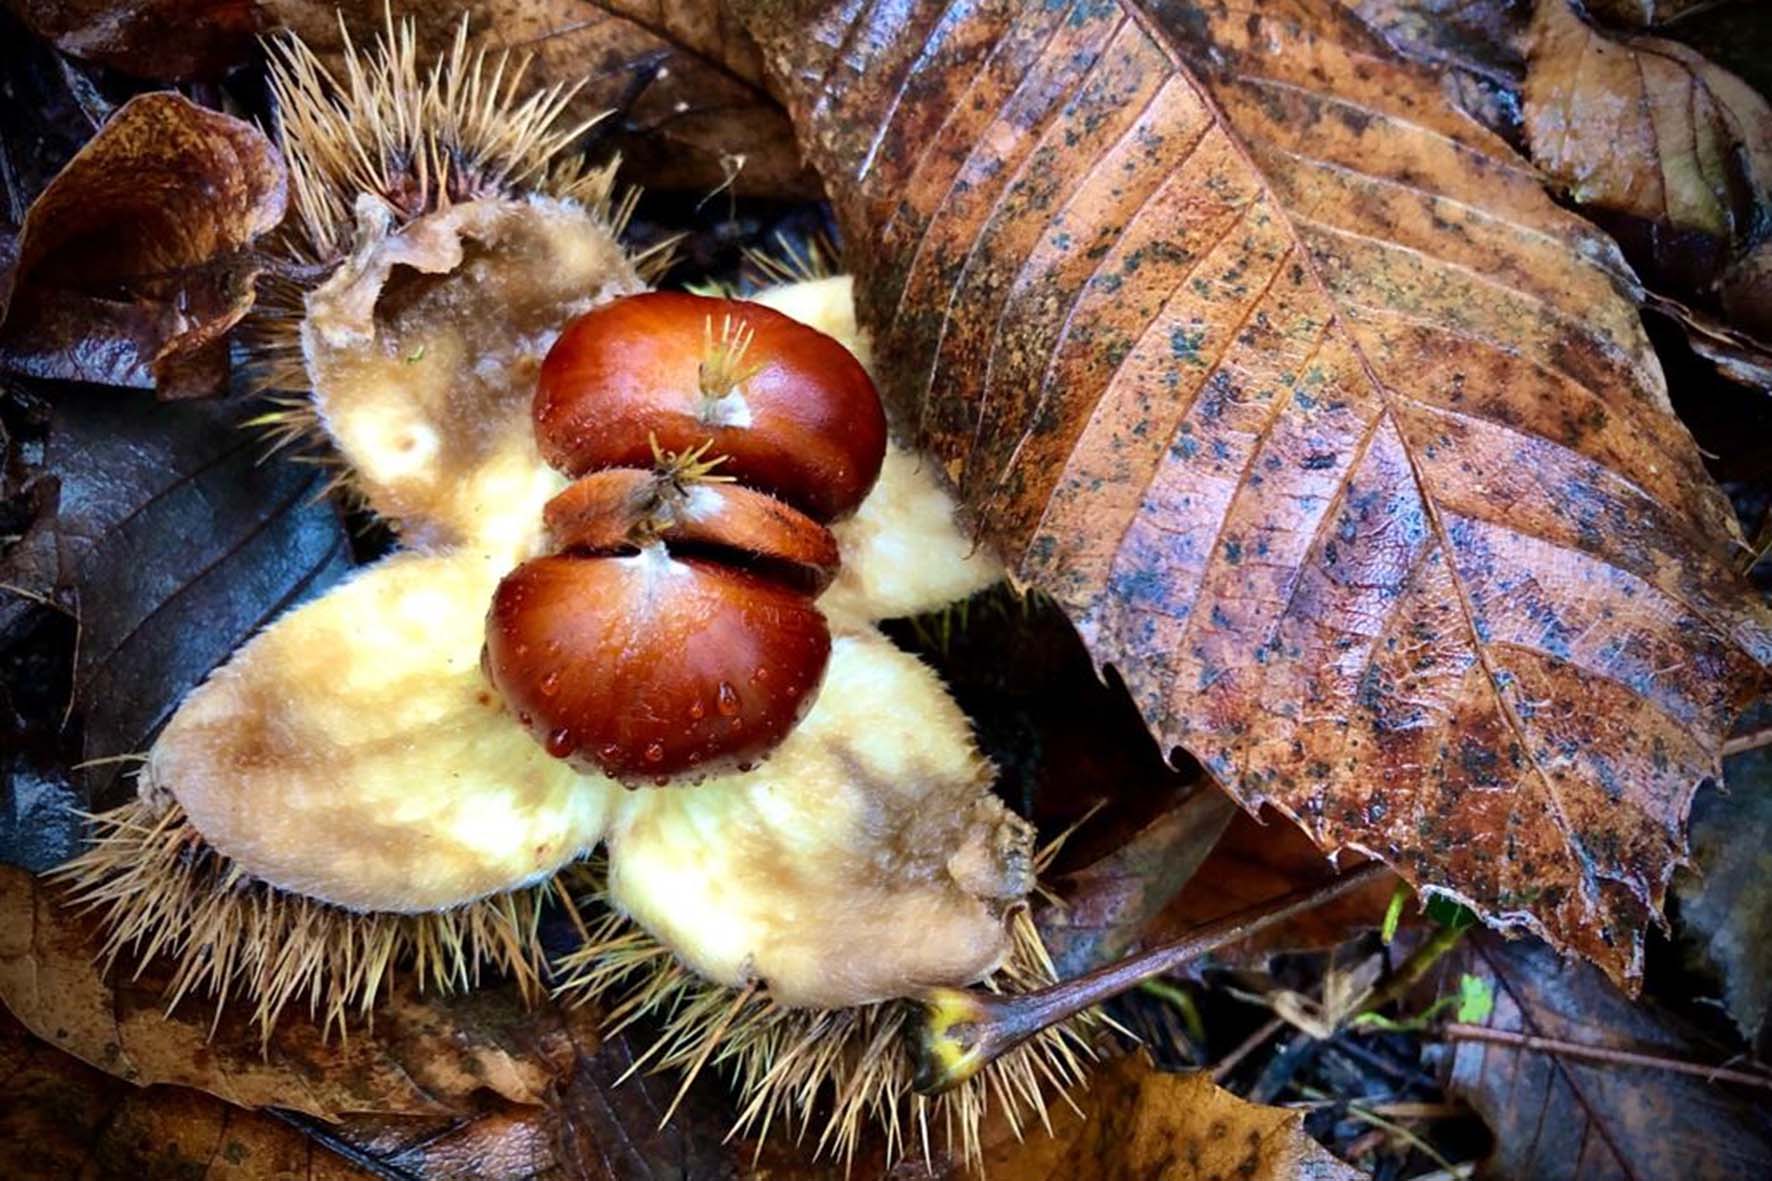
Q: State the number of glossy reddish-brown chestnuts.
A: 3